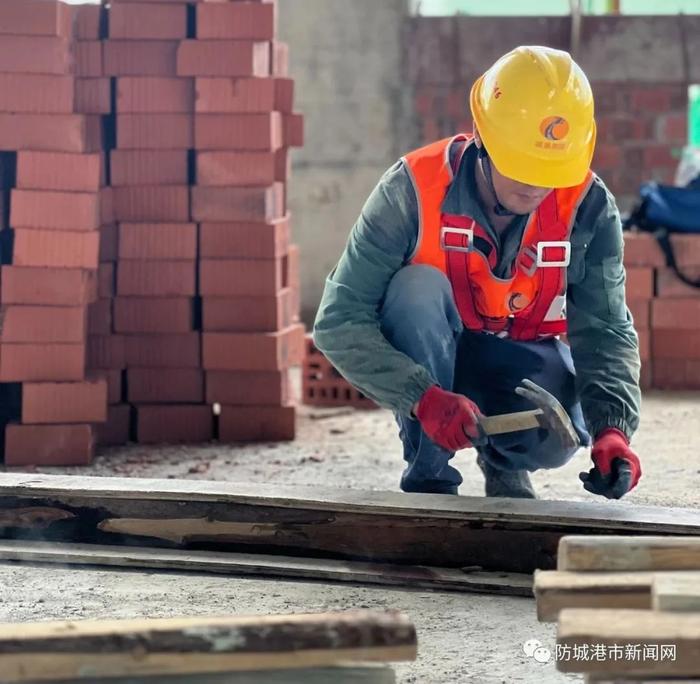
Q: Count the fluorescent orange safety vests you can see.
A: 1